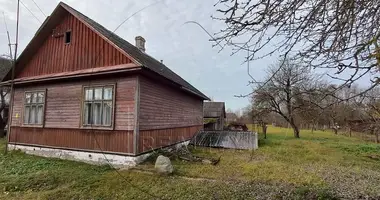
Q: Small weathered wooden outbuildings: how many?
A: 1